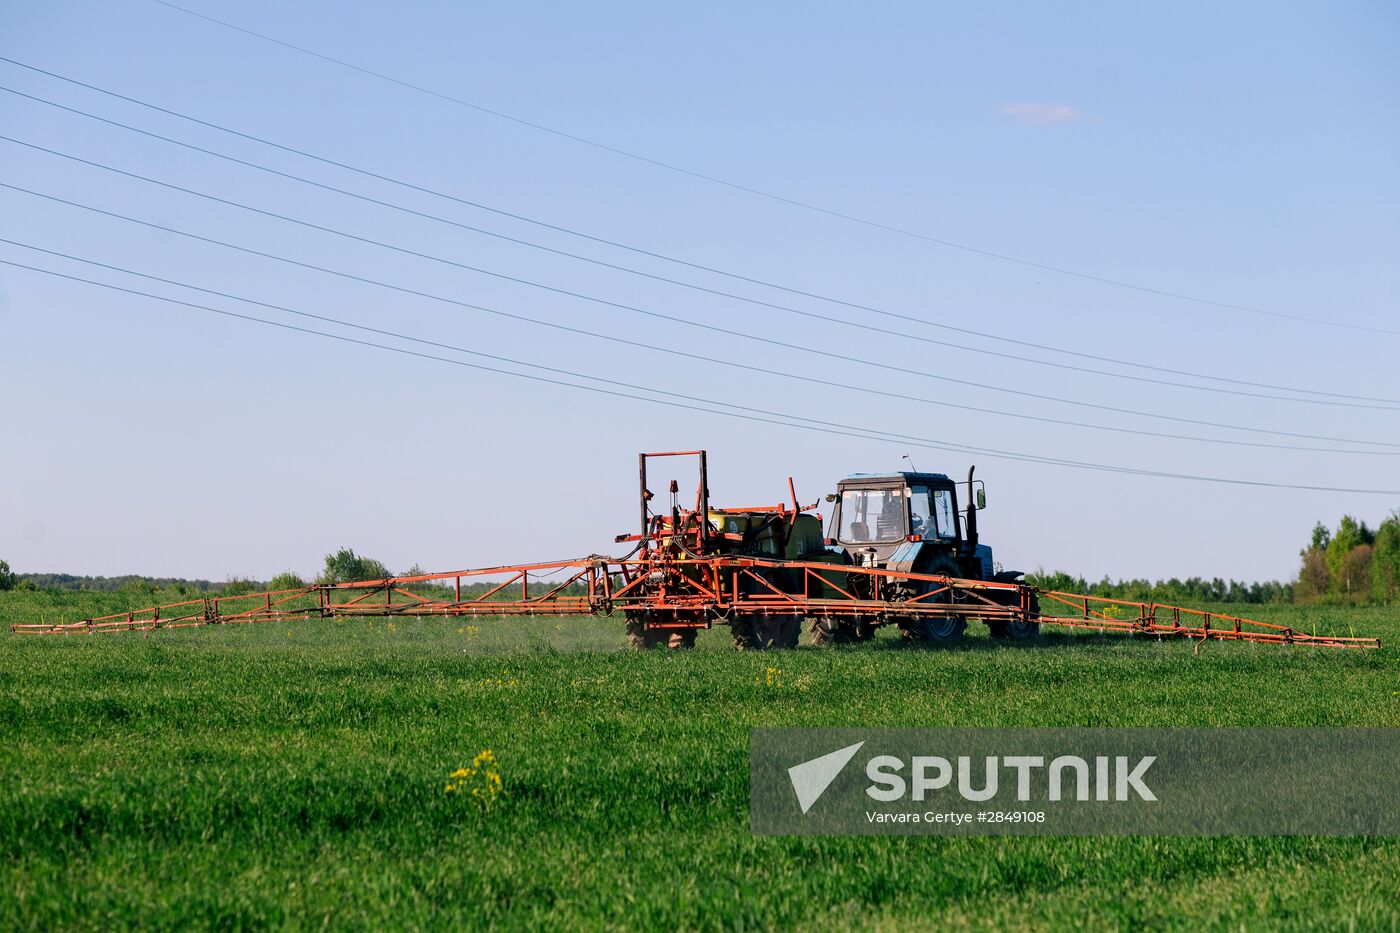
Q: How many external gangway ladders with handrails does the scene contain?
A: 0